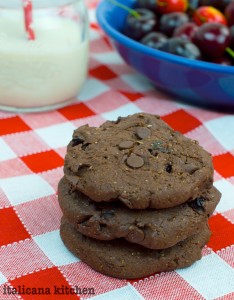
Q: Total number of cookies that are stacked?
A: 3